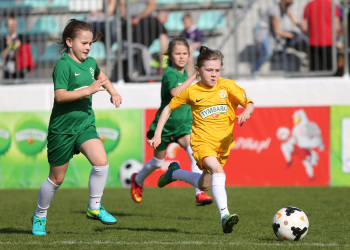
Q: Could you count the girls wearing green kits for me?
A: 2